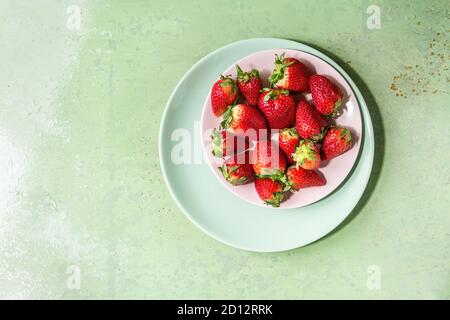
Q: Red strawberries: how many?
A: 15